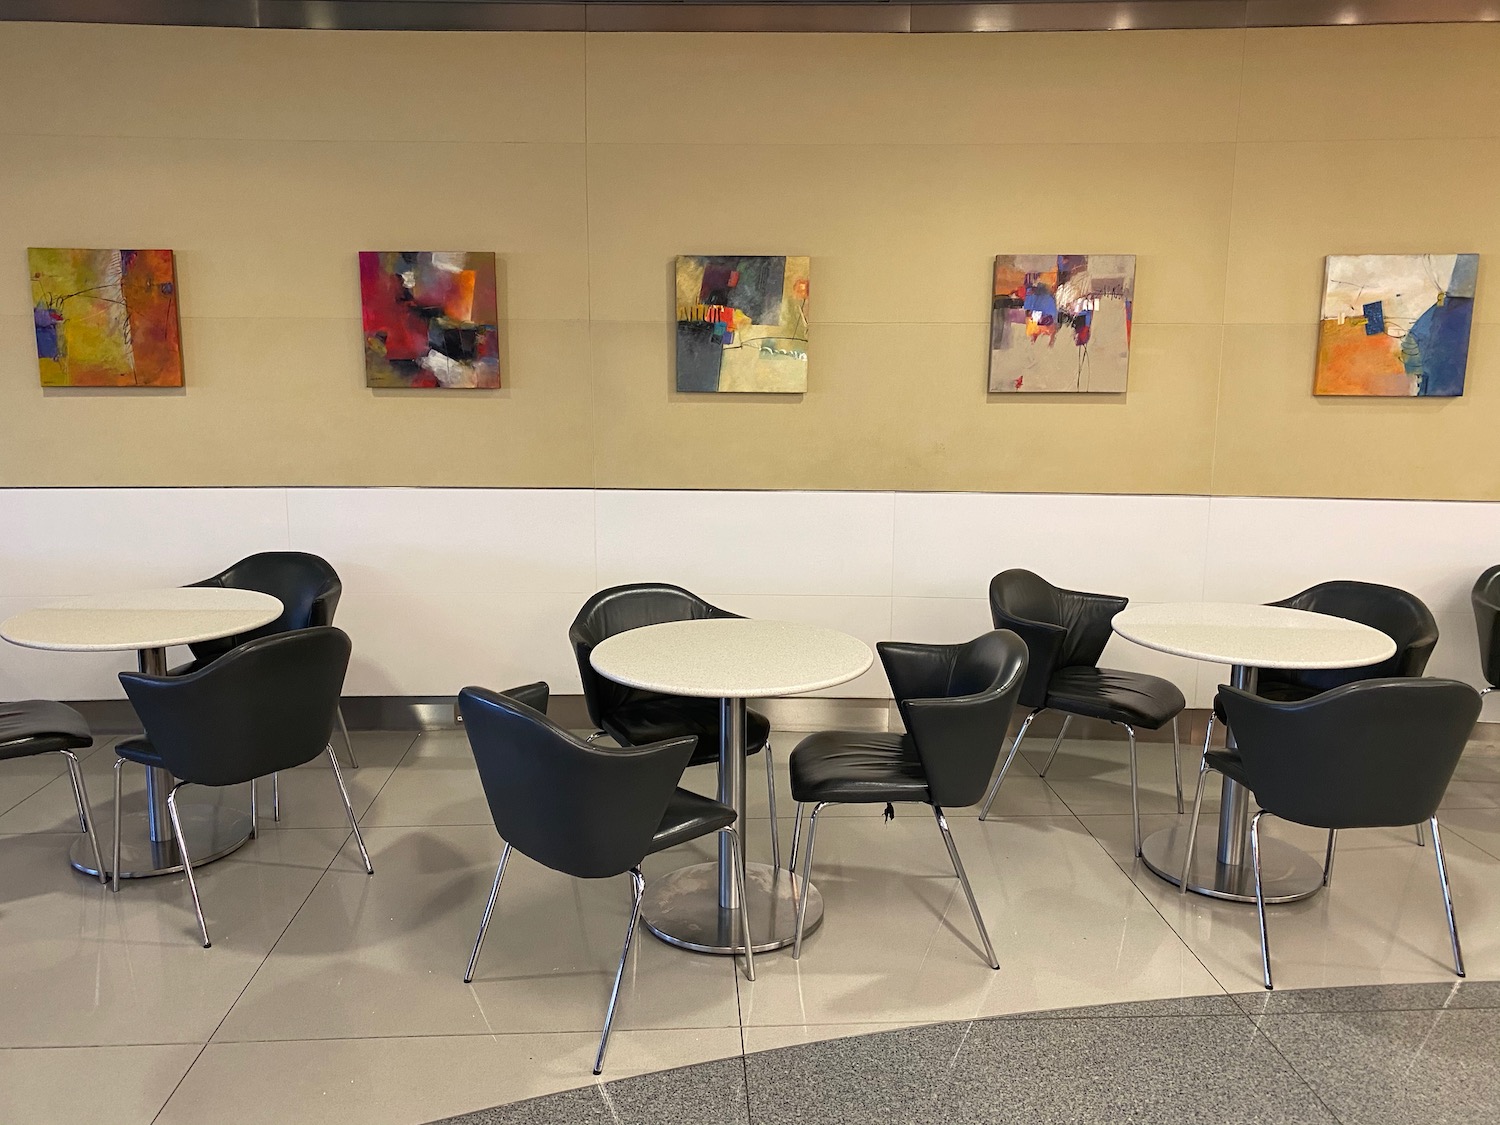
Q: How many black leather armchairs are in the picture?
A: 10